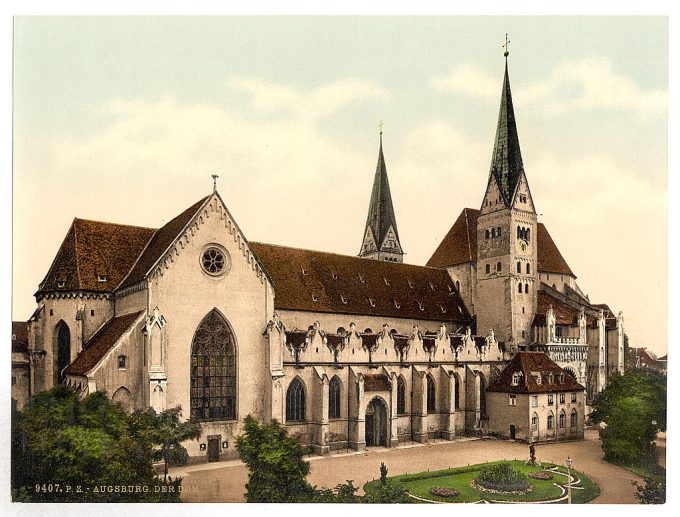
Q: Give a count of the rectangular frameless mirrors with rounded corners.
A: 0